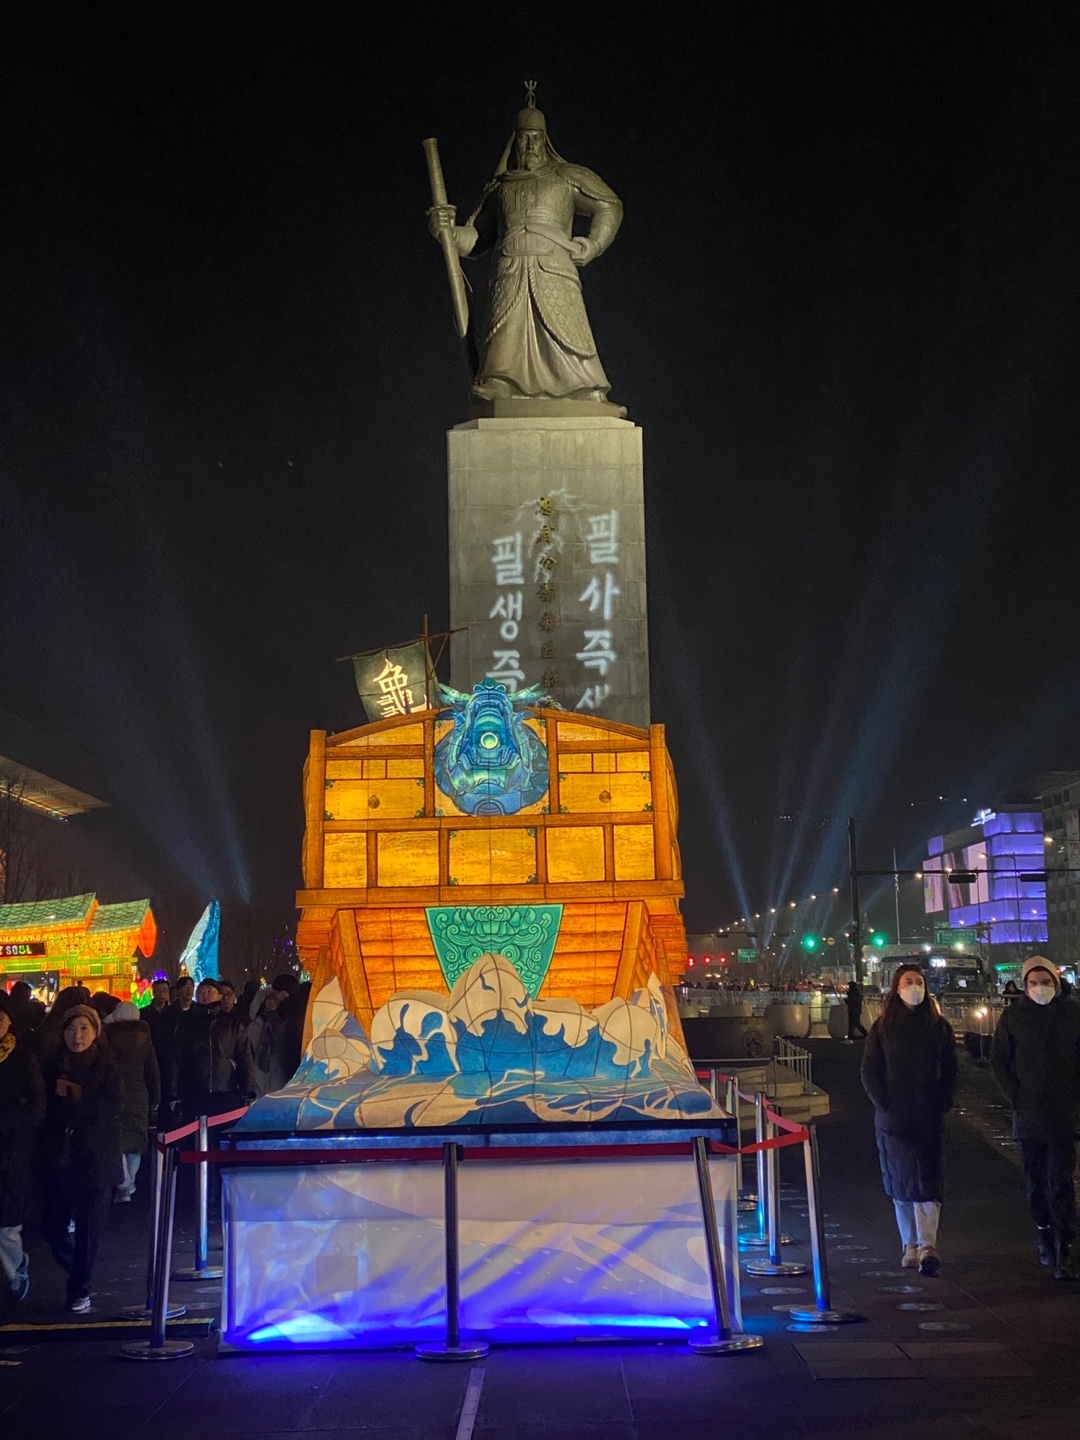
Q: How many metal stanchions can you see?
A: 11